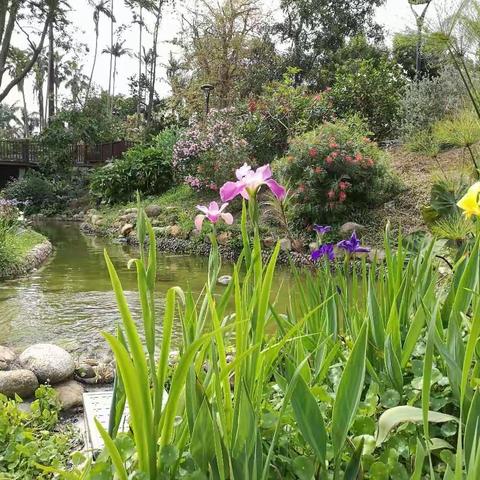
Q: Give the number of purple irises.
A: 3